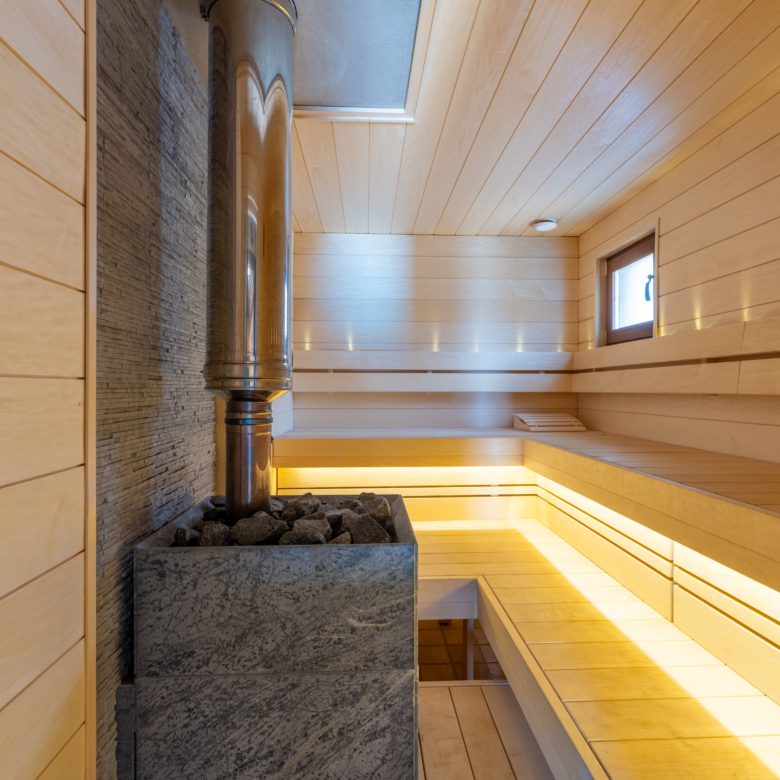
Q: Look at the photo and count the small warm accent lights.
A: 10